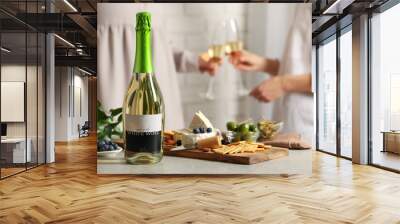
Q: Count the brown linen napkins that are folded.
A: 1